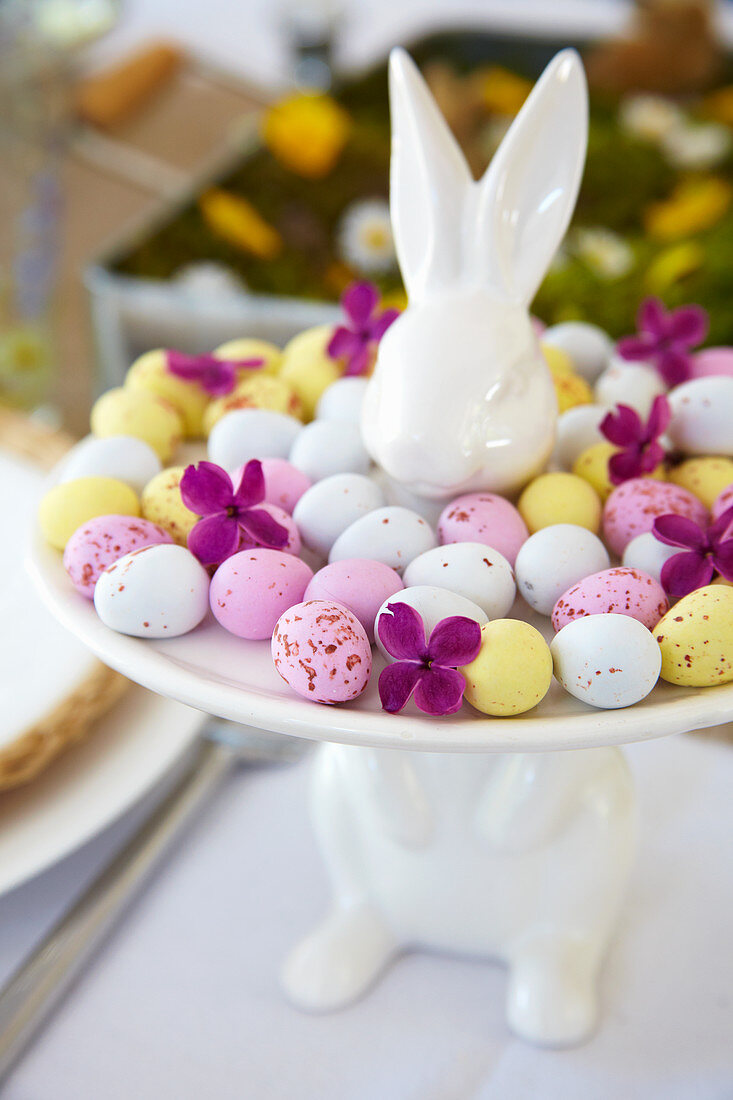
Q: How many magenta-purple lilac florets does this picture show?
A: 7